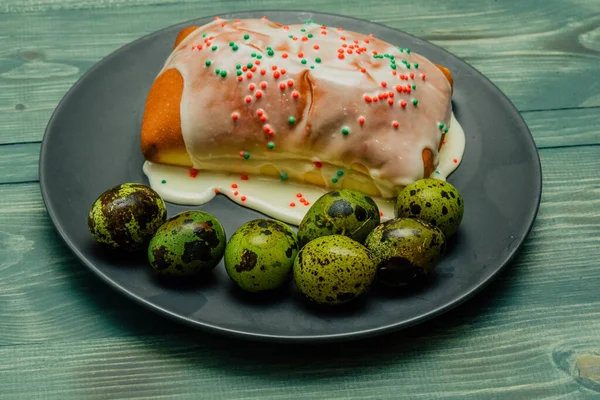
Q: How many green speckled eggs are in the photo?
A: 7